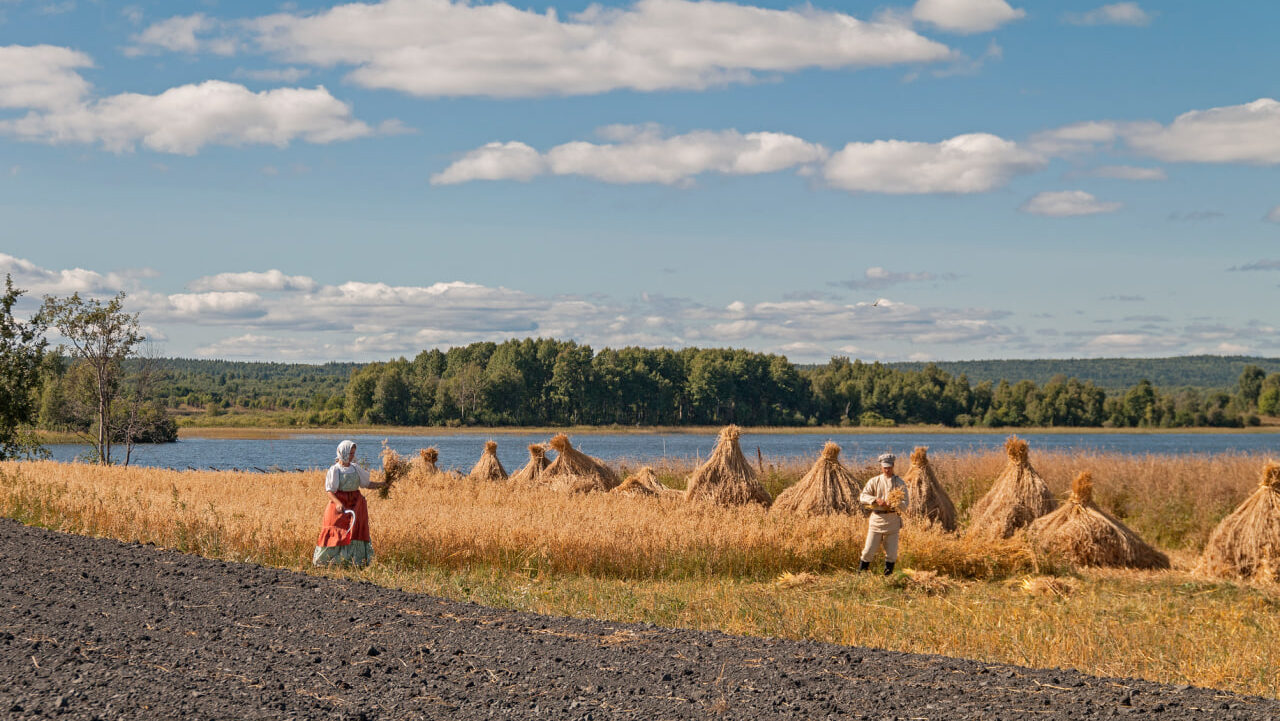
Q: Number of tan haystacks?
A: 11